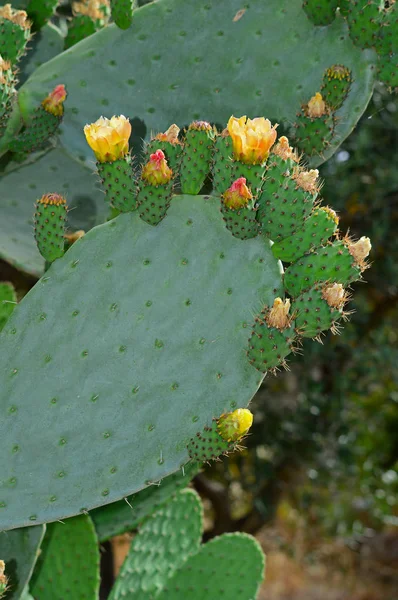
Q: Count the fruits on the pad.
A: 15